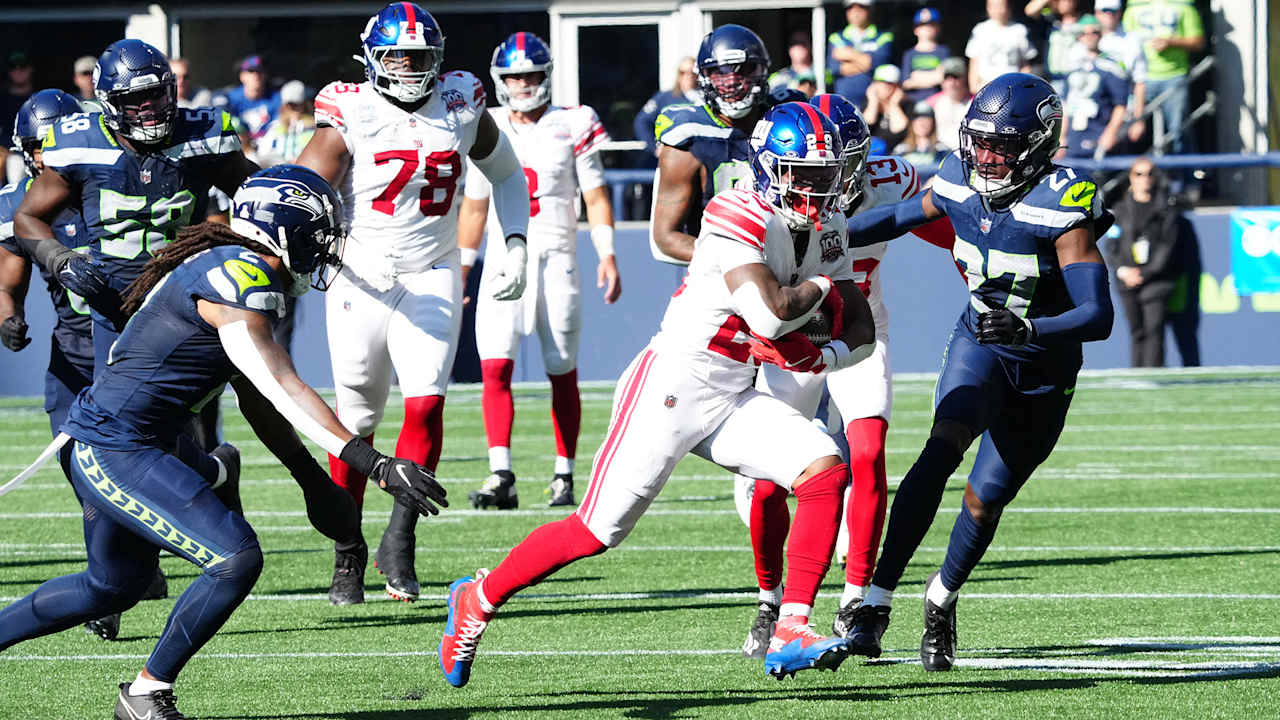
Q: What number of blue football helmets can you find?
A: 9